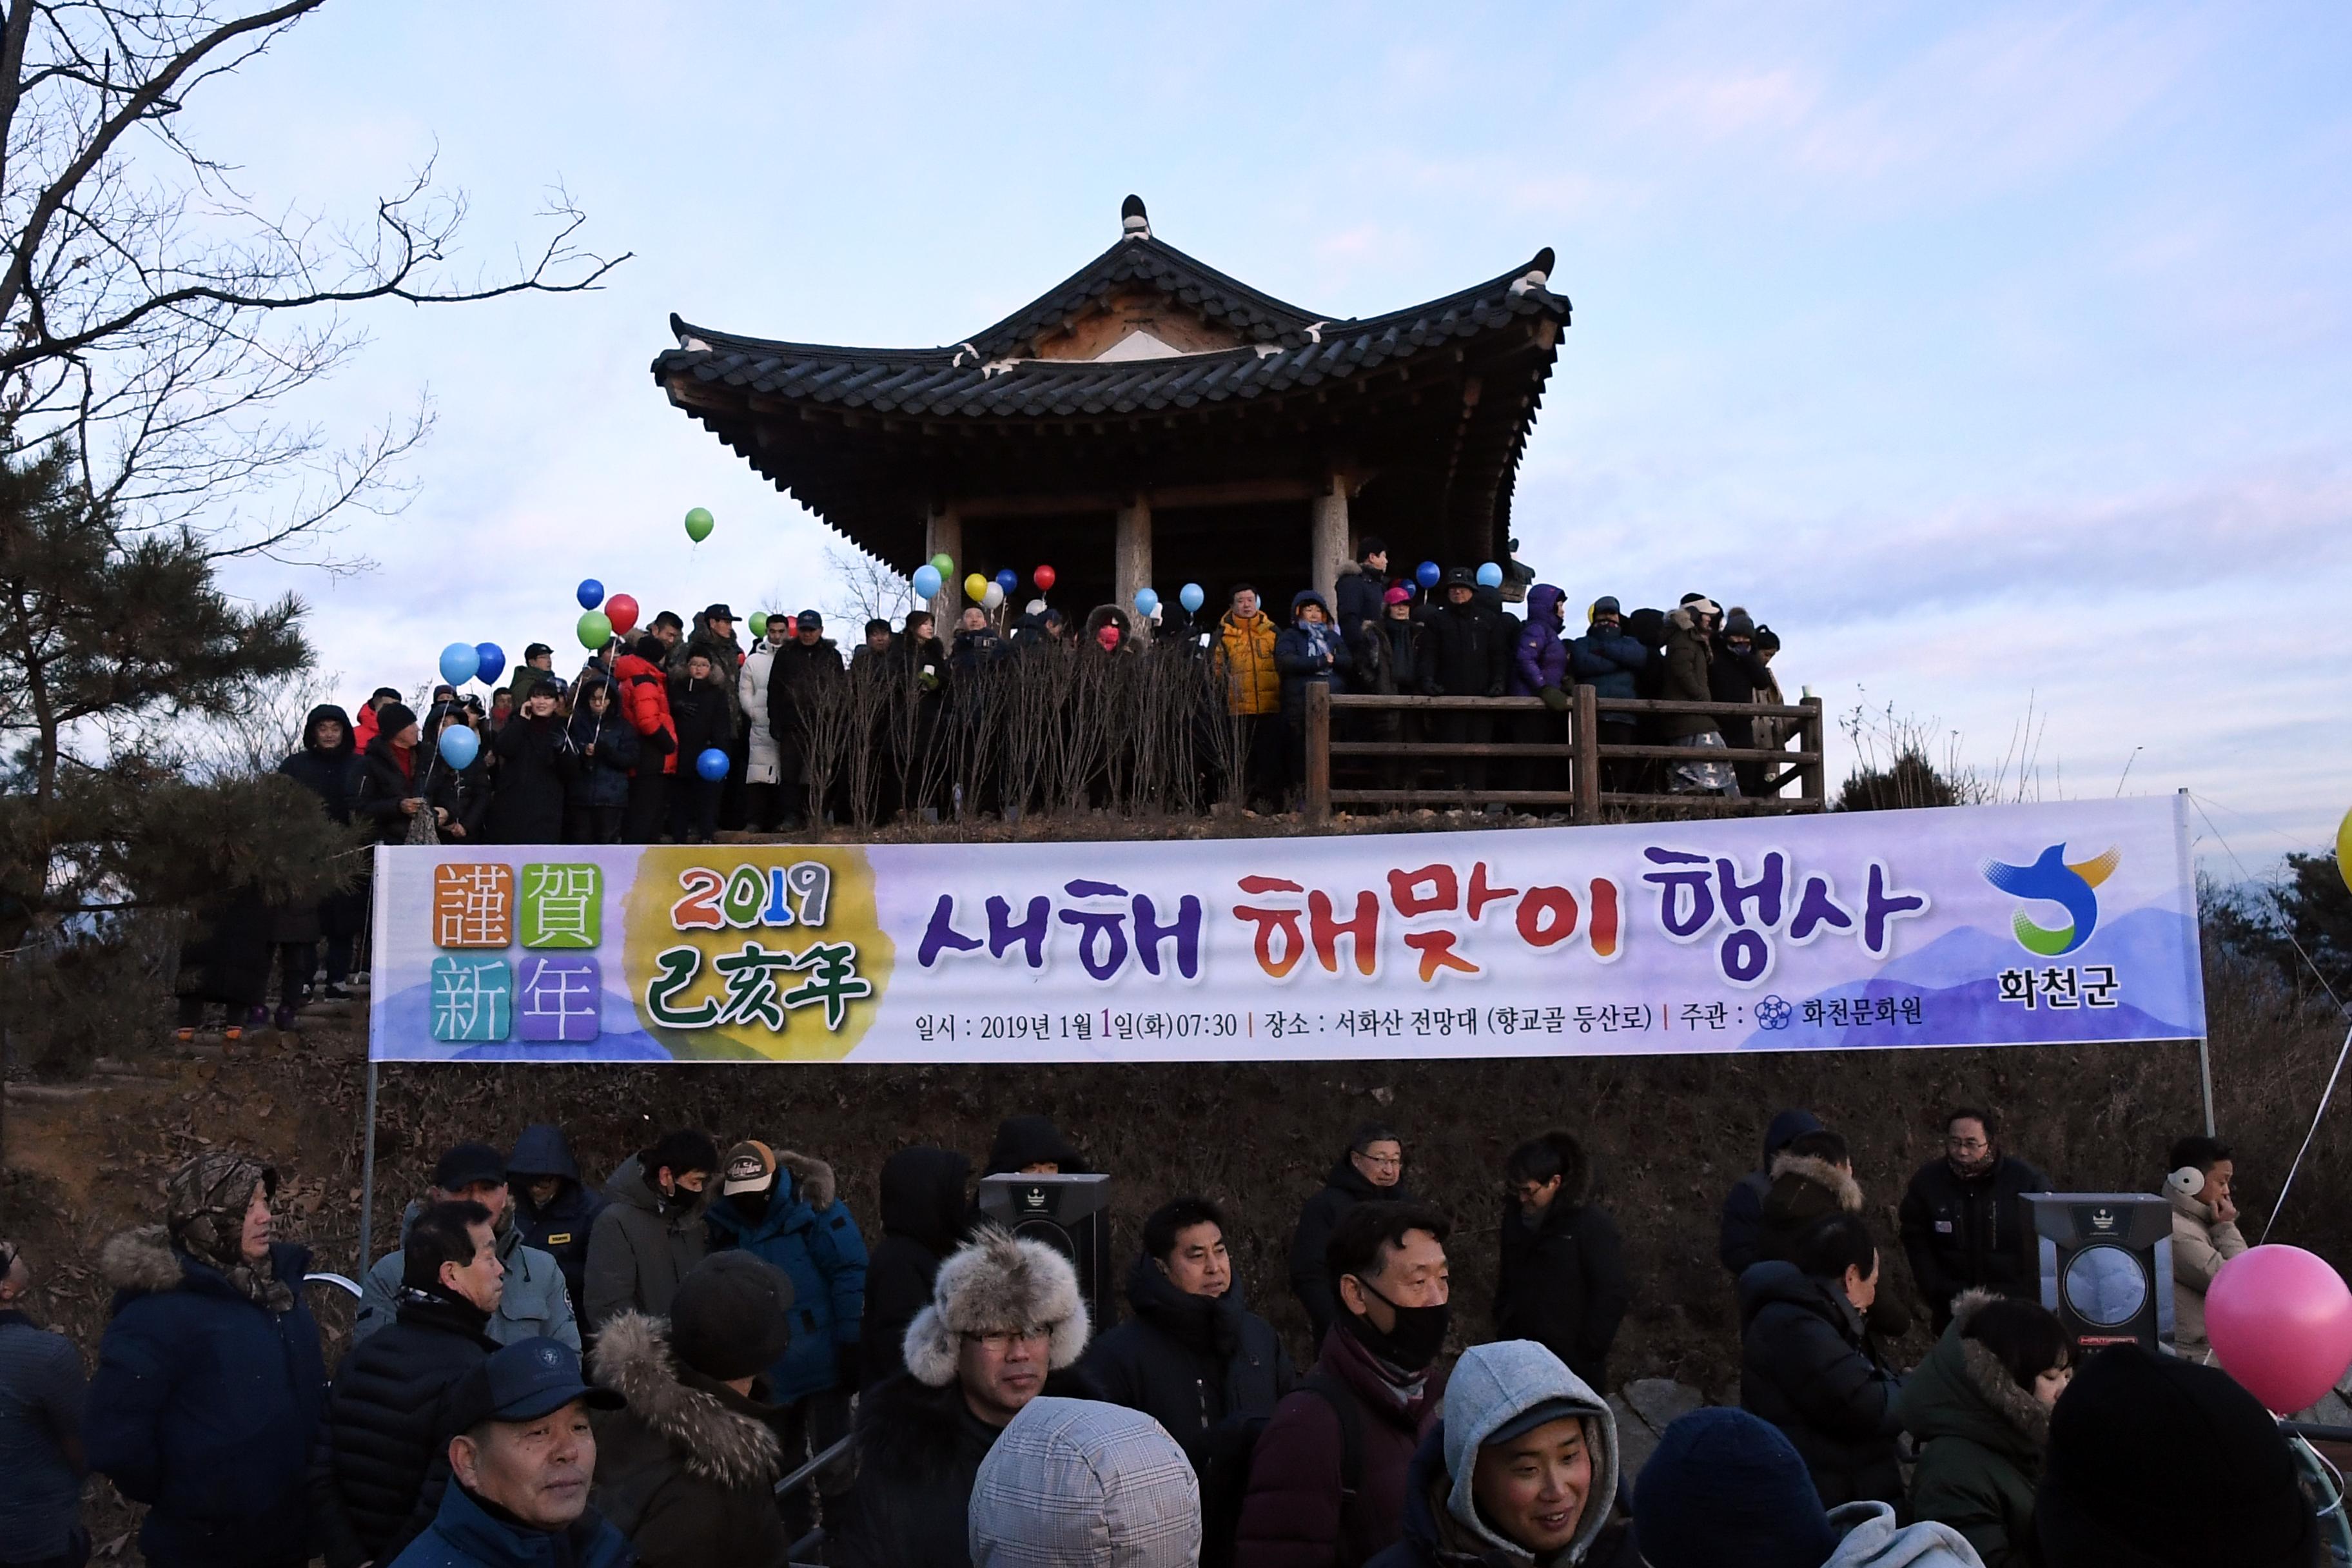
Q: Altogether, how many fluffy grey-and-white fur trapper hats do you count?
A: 1